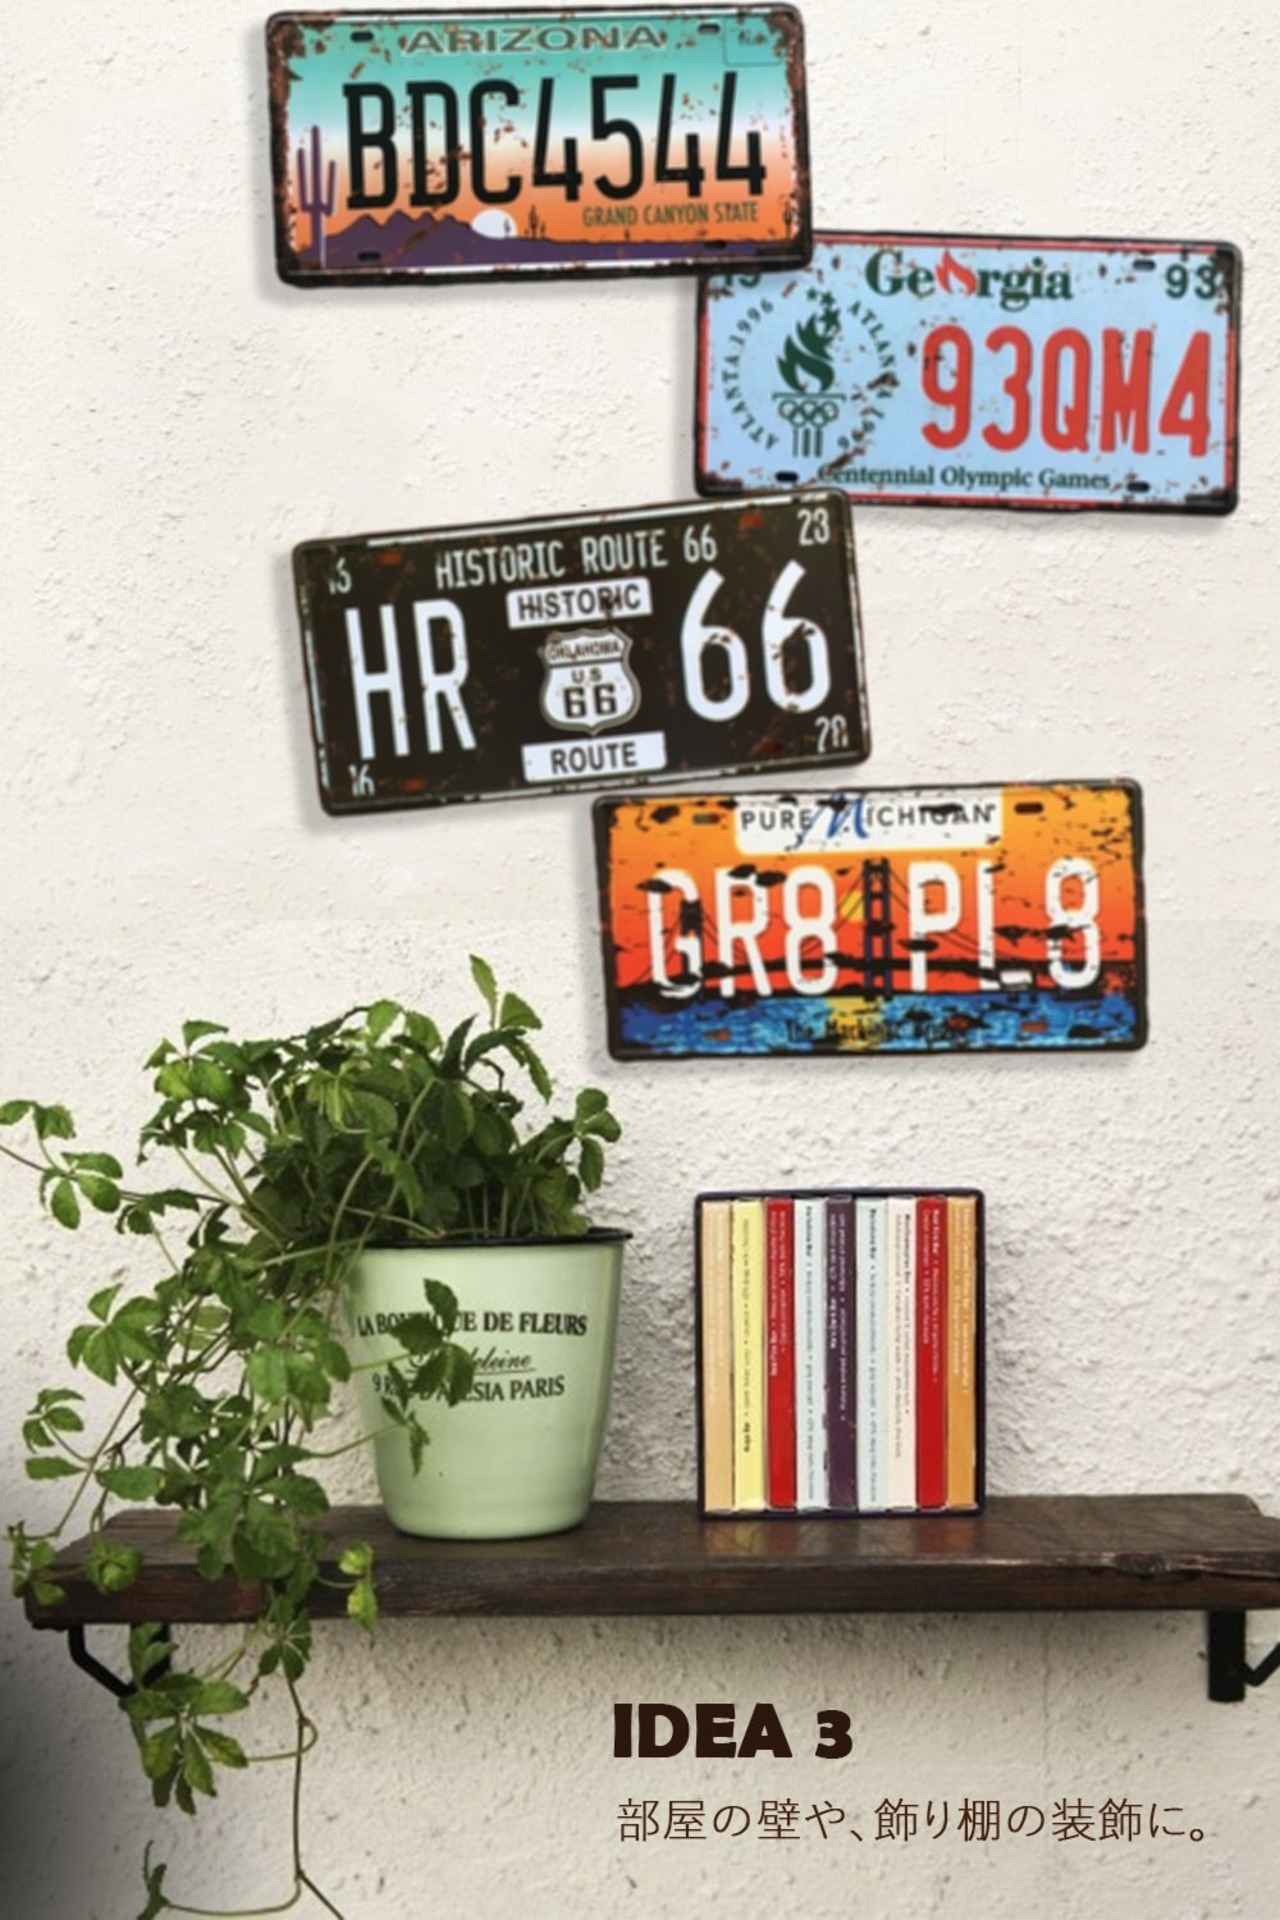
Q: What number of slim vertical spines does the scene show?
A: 9